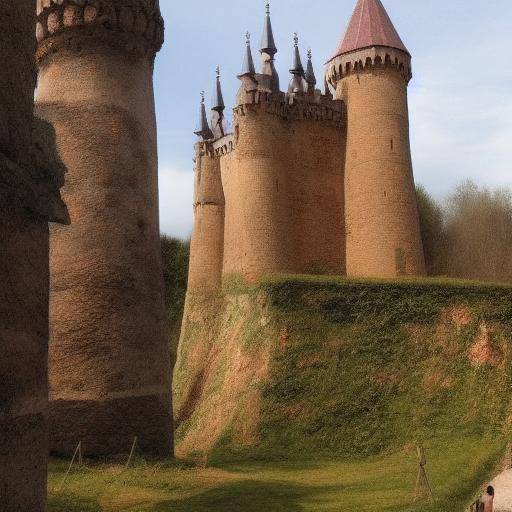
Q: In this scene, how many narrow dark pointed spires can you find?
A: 6